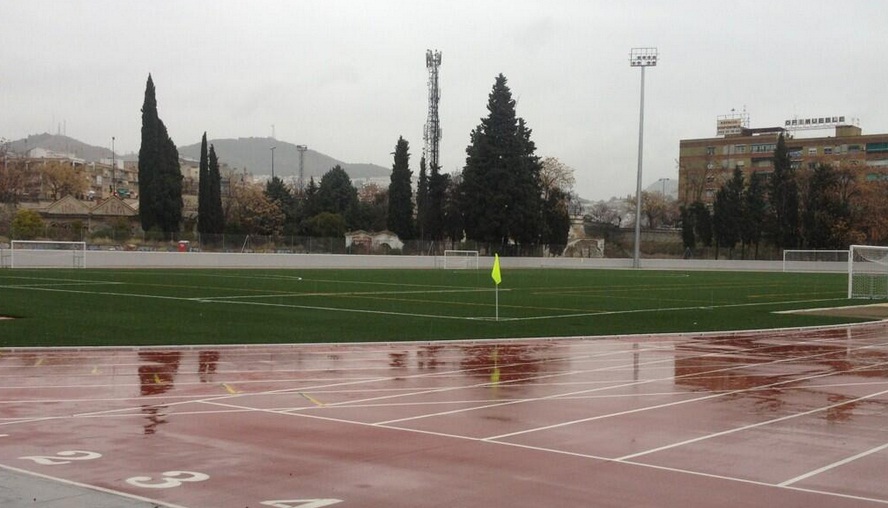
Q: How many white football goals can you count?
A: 4